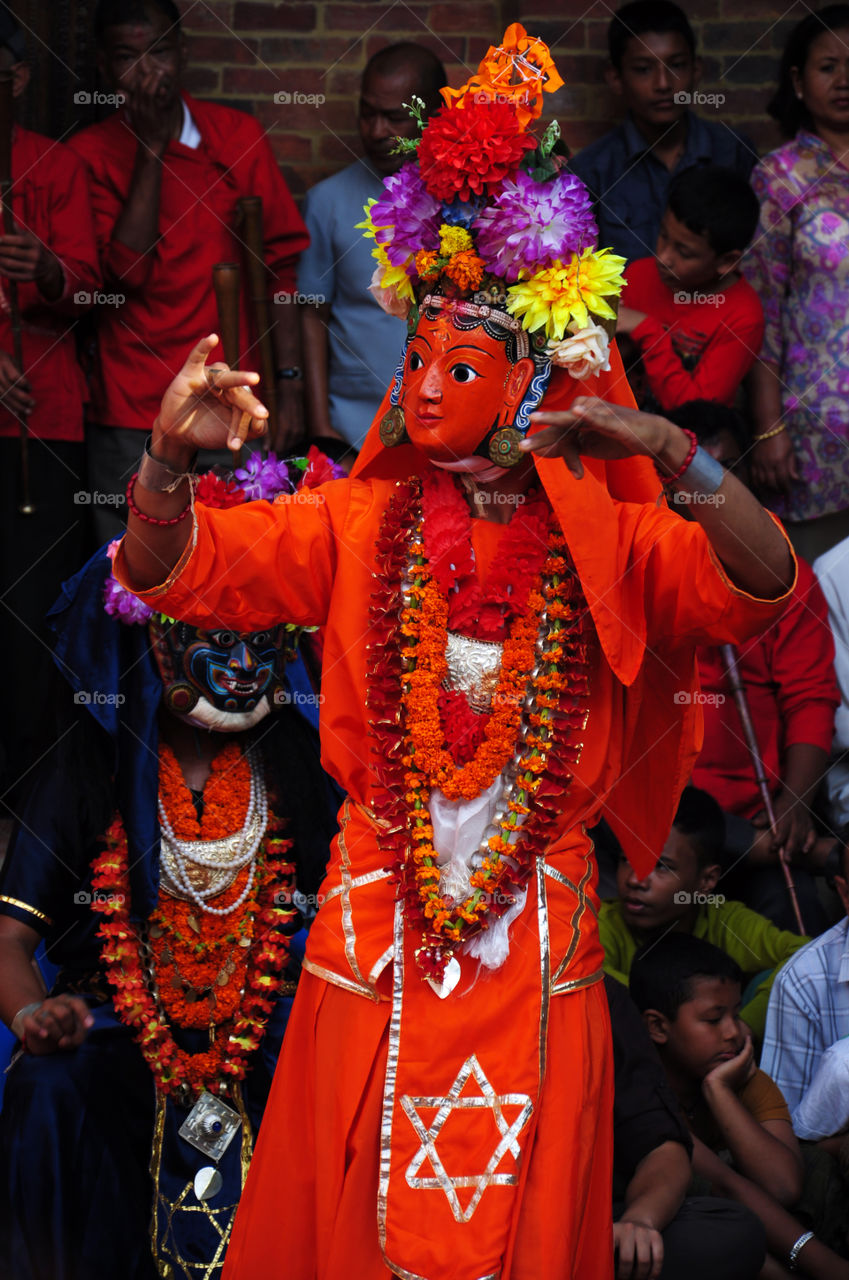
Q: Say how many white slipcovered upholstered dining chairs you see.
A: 0